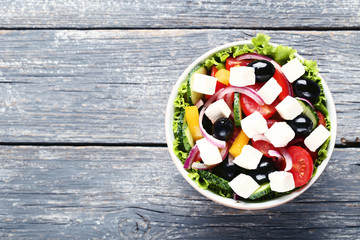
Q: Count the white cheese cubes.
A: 13